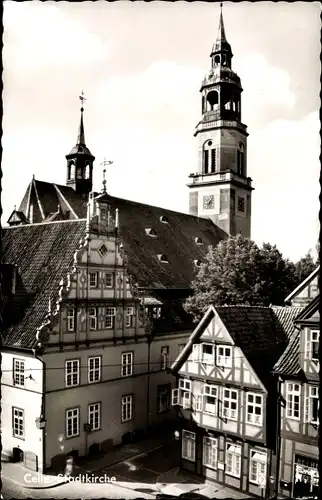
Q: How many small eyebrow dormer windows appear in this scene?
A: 5